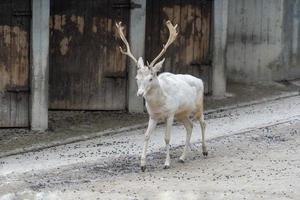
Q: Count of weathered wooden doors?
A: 3